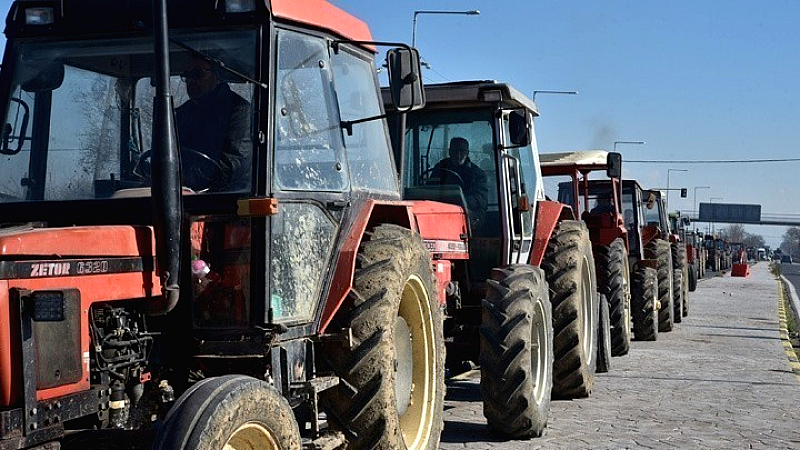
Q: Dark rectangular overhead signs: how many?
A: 1